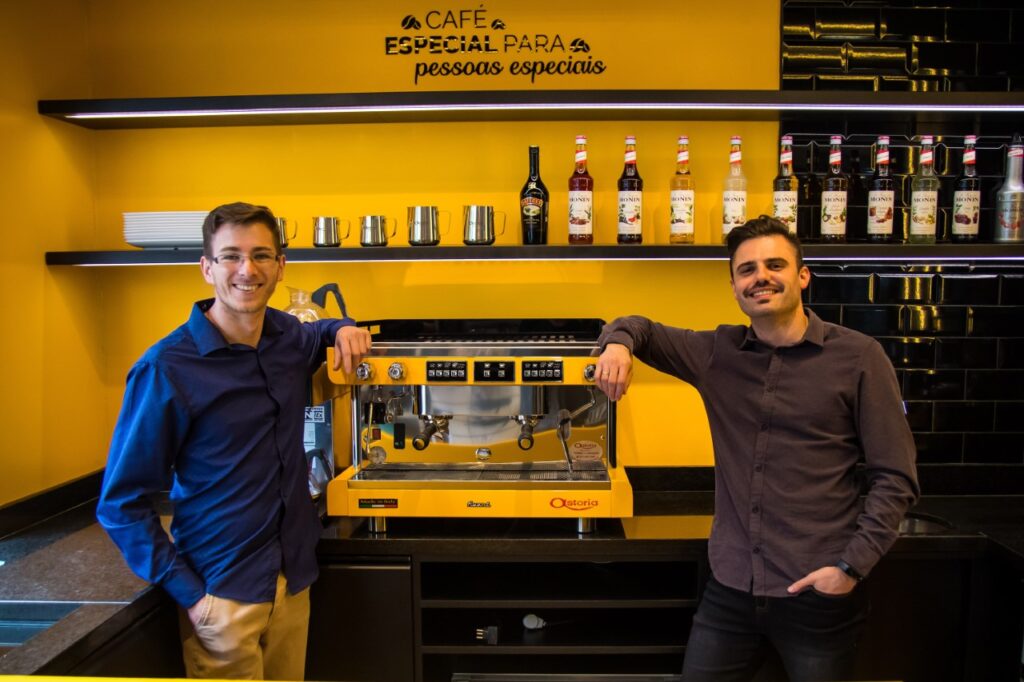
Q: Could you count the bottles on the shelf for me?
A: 11